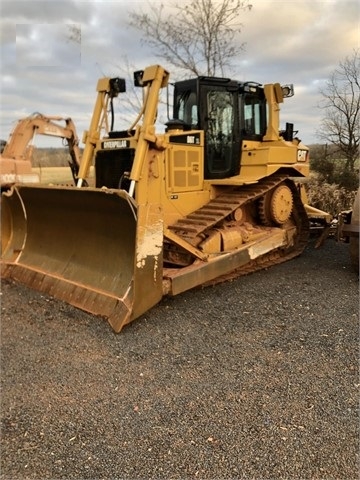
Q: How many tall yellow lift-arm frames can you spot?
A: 2